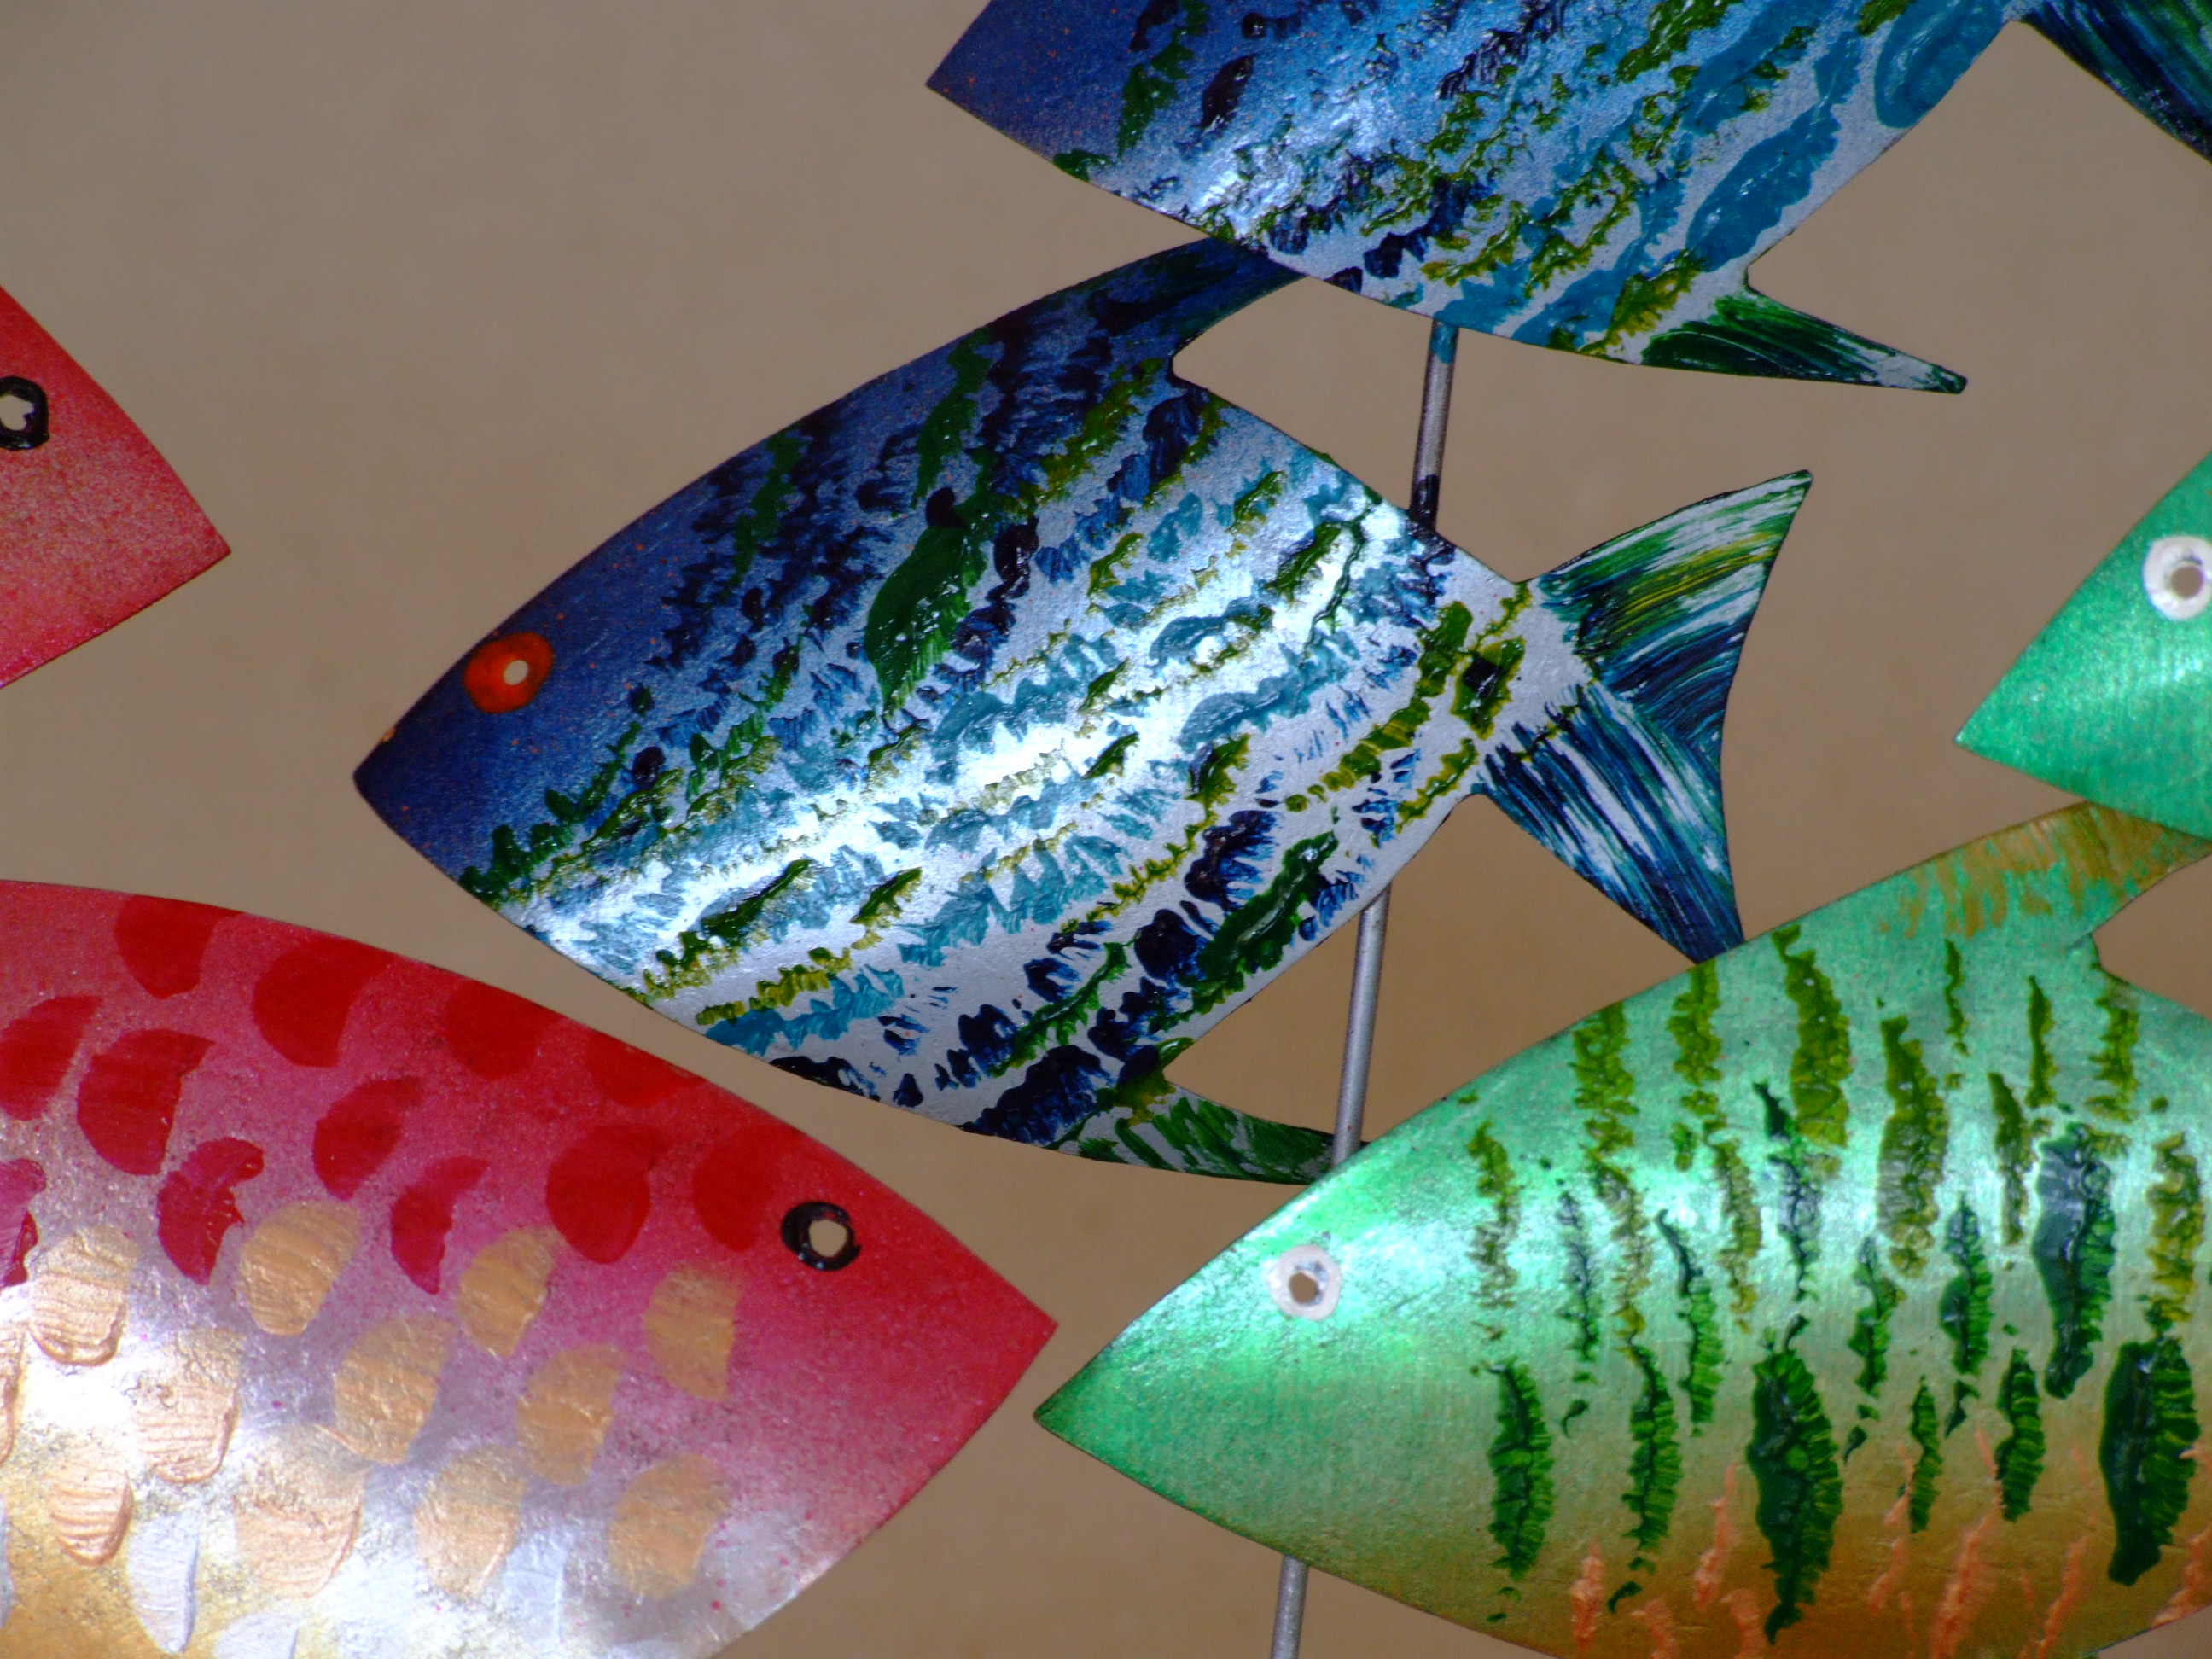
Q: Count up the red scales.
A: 12